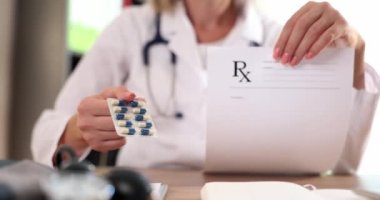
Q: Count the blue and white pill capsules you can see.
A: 10